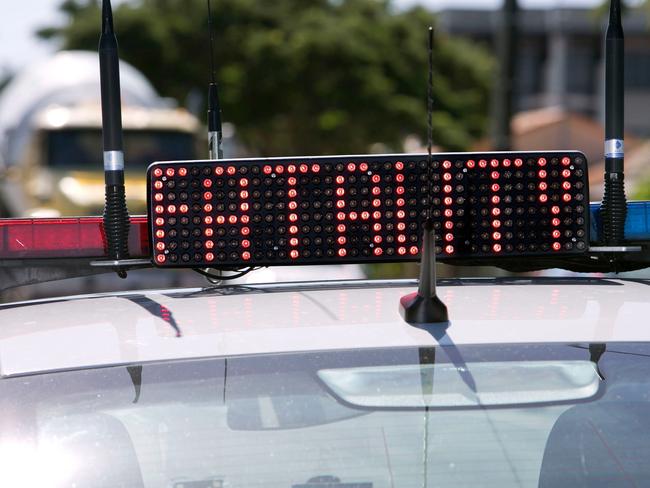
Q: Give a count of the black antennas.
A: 4